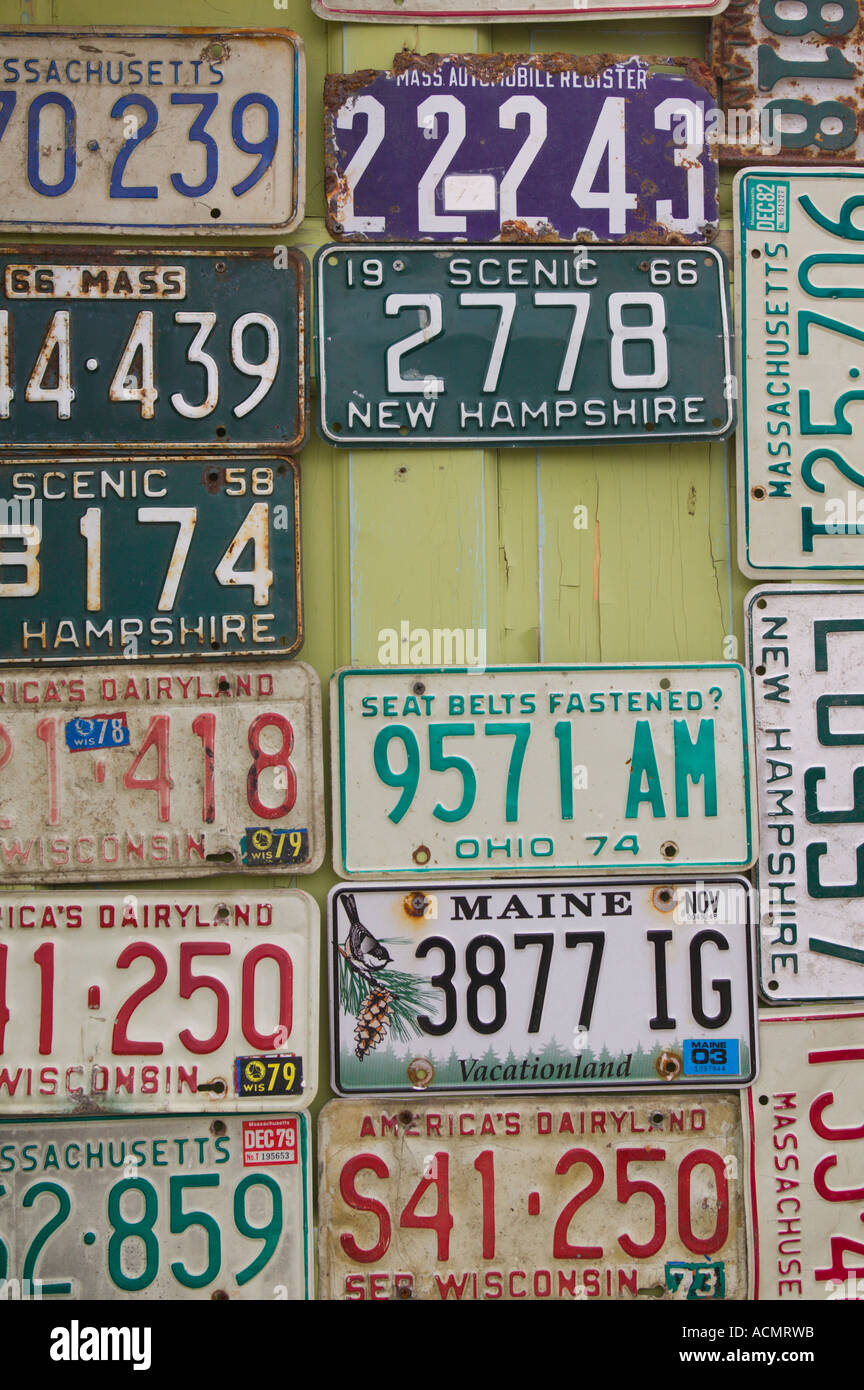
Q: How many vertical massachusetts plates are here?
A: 2